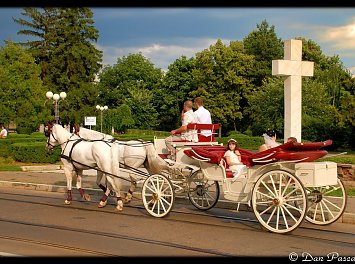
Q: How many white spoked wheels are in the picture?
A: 4